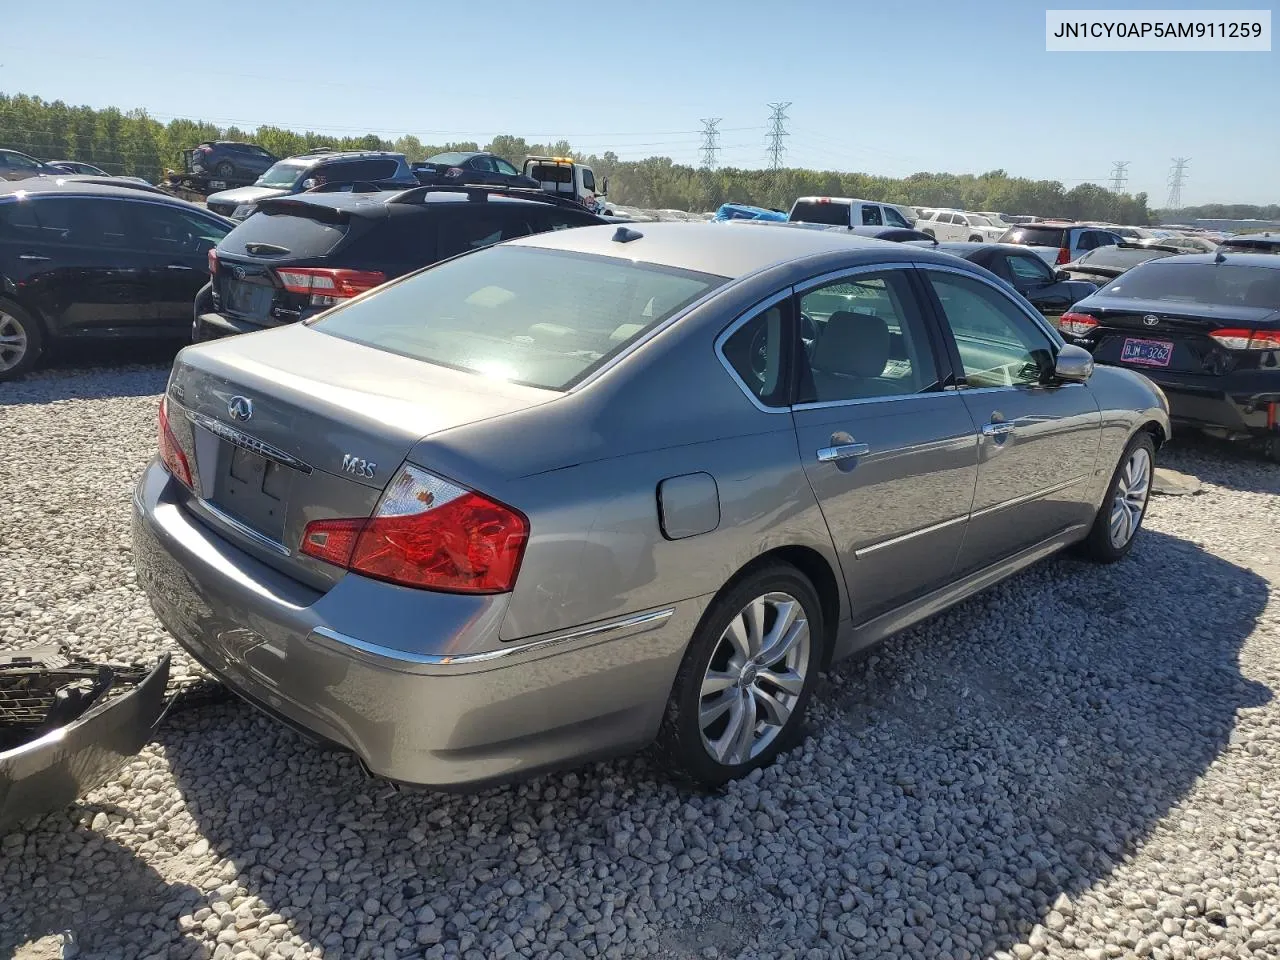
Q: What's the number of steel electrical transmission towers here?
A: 4